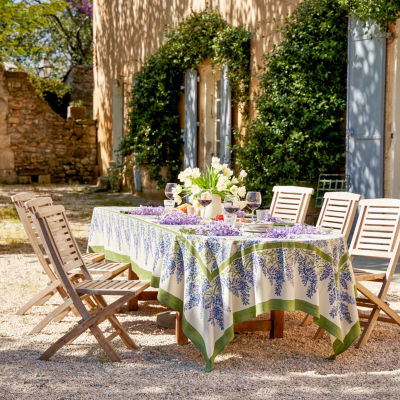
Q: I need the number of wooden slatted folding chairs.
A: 6